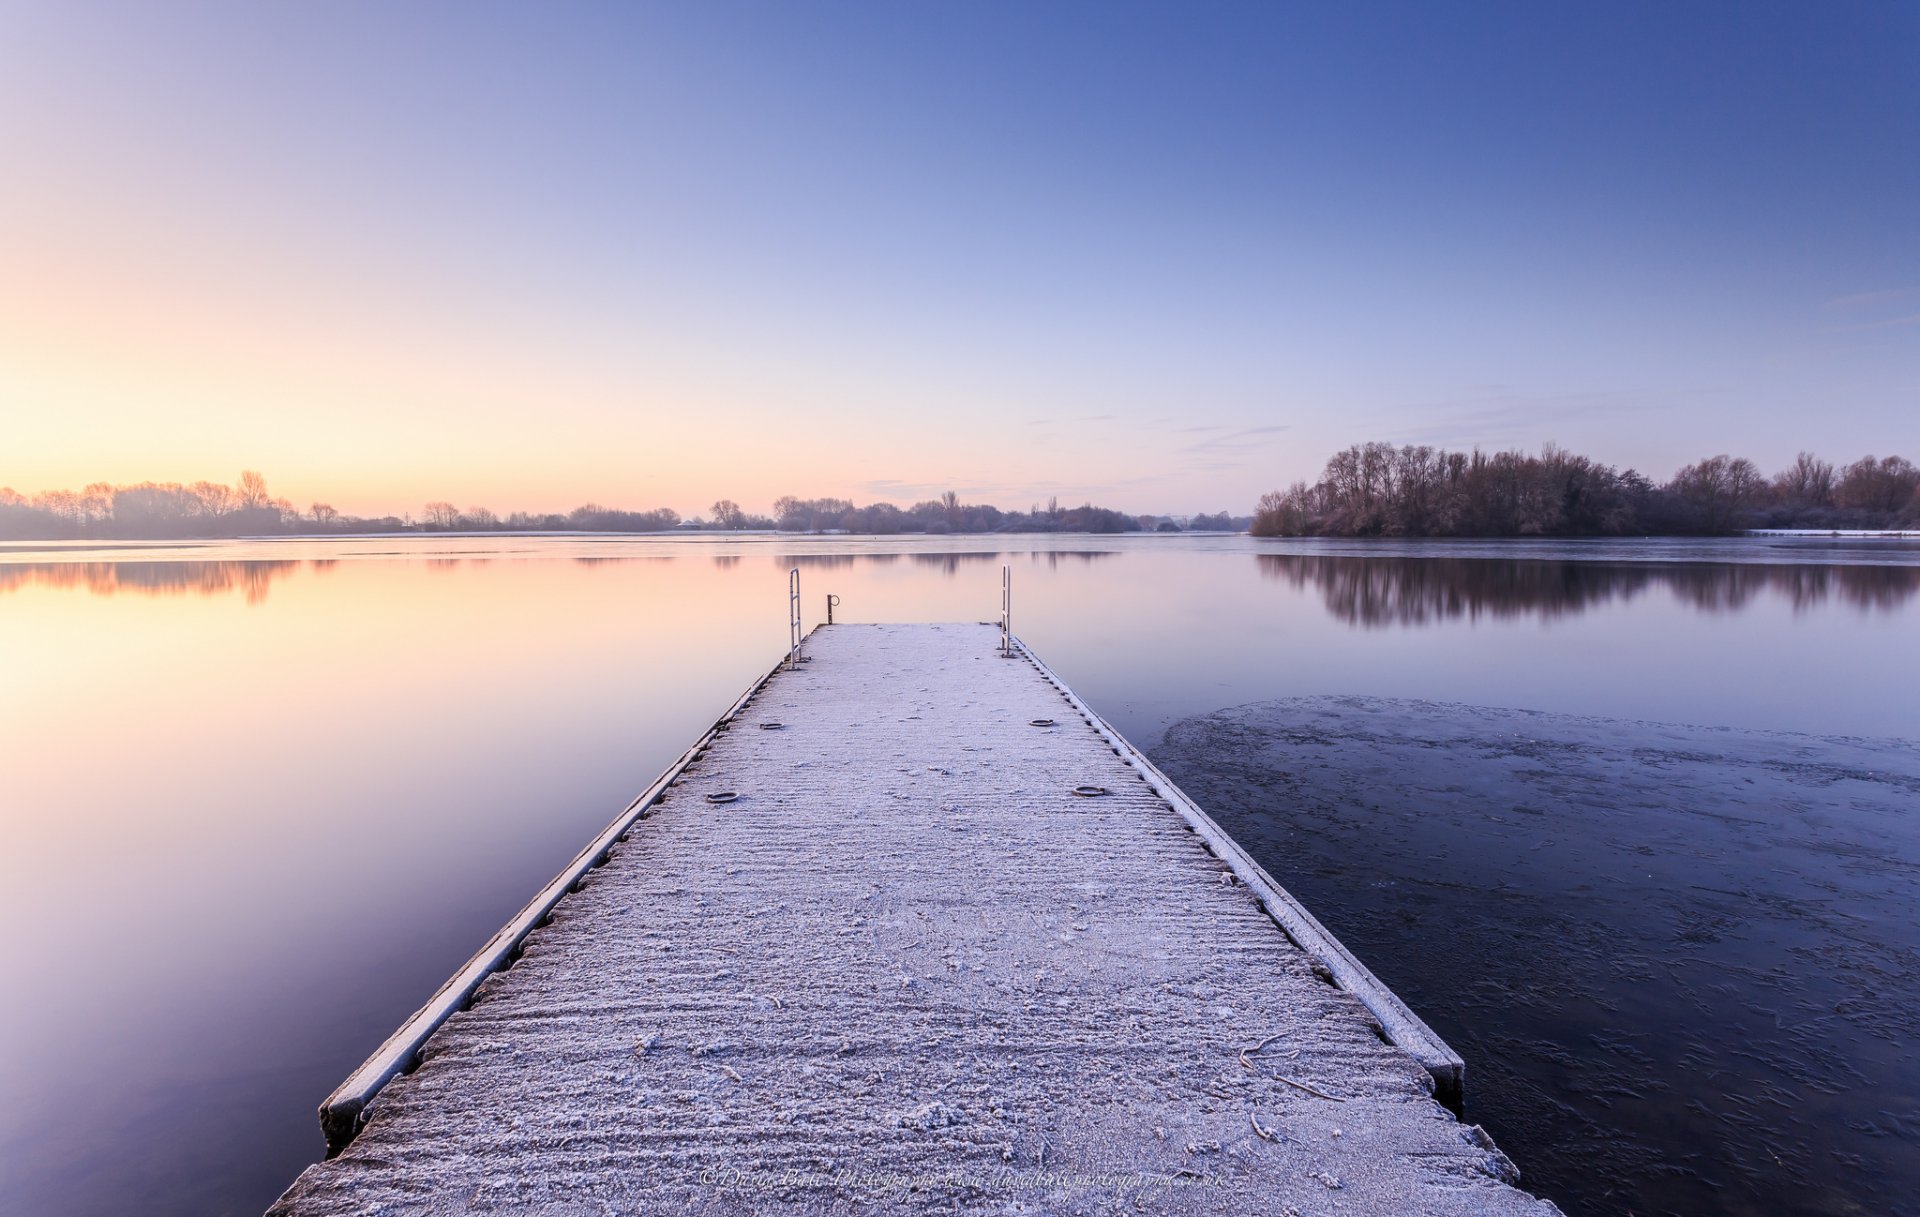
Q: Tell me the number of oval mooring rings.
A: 4